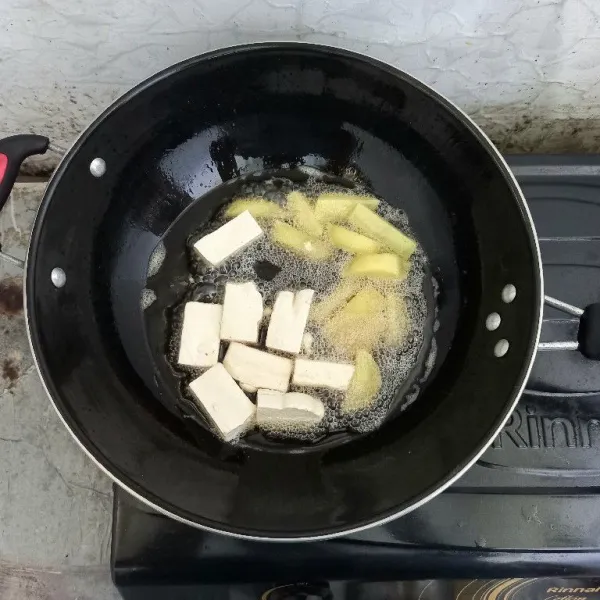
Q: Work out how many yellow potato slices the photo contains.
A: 11